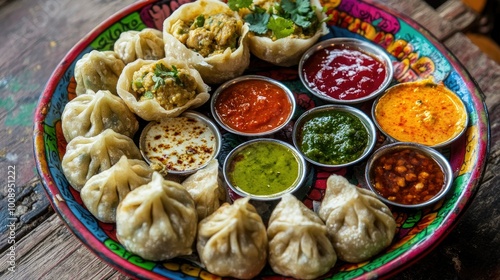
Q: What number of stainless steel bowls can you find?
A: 7